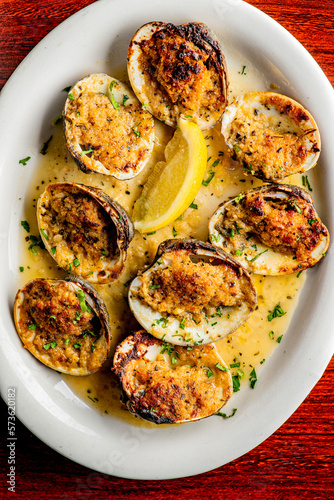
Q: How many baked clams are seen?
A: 8